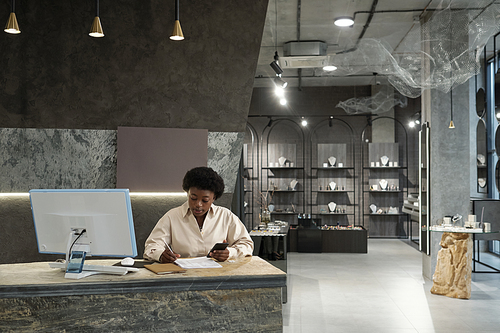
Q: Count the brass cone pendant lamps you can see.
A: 4